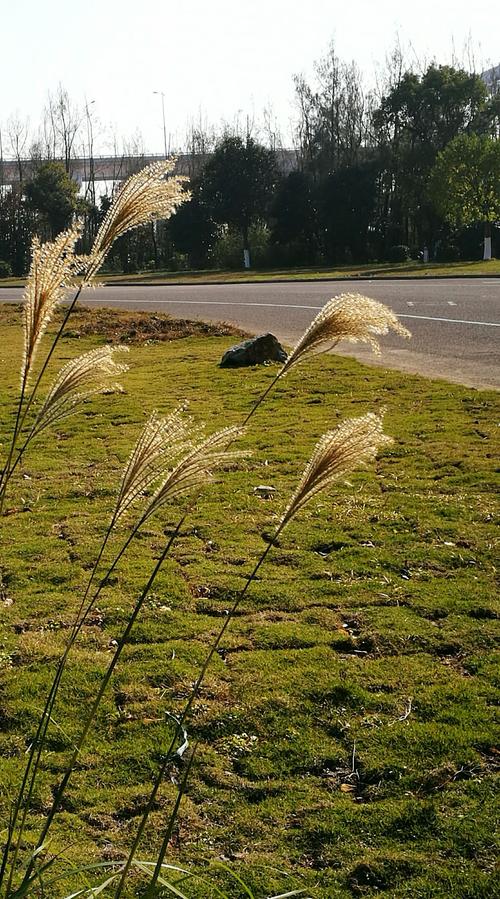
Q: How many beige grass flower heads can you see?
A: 7